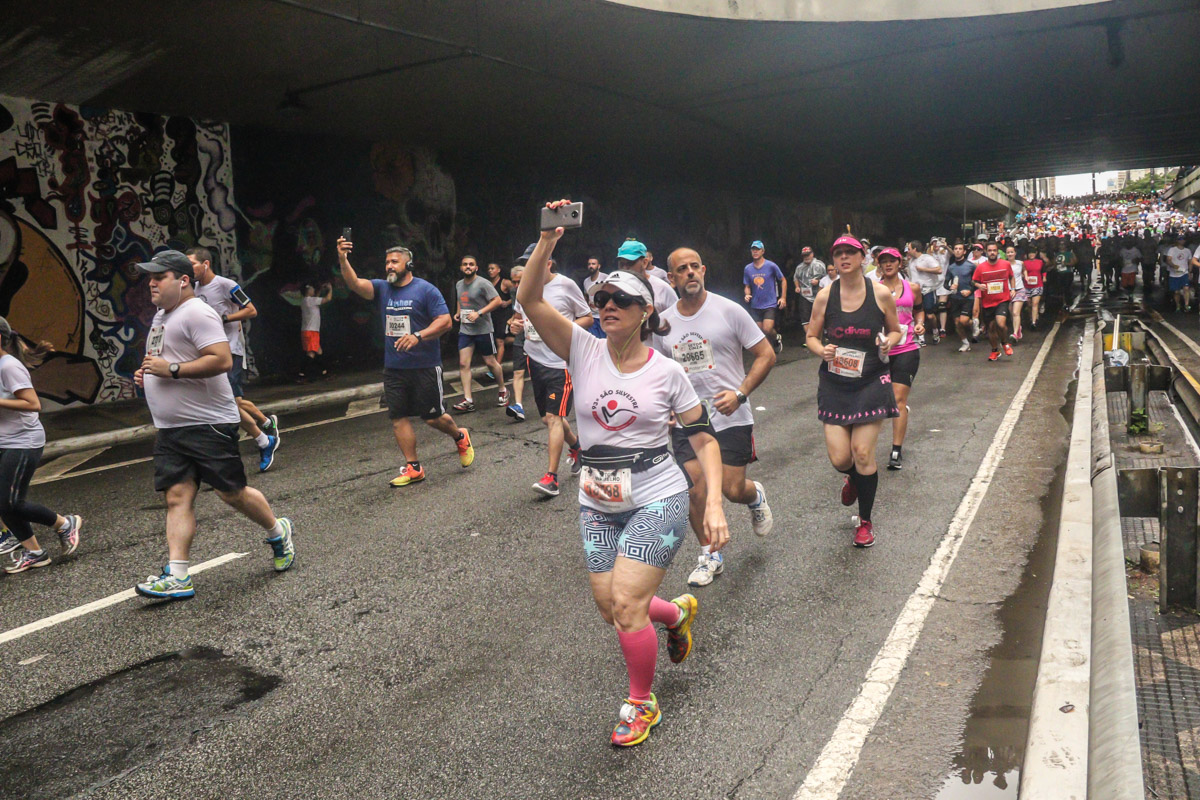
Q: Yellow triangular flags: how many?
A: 0